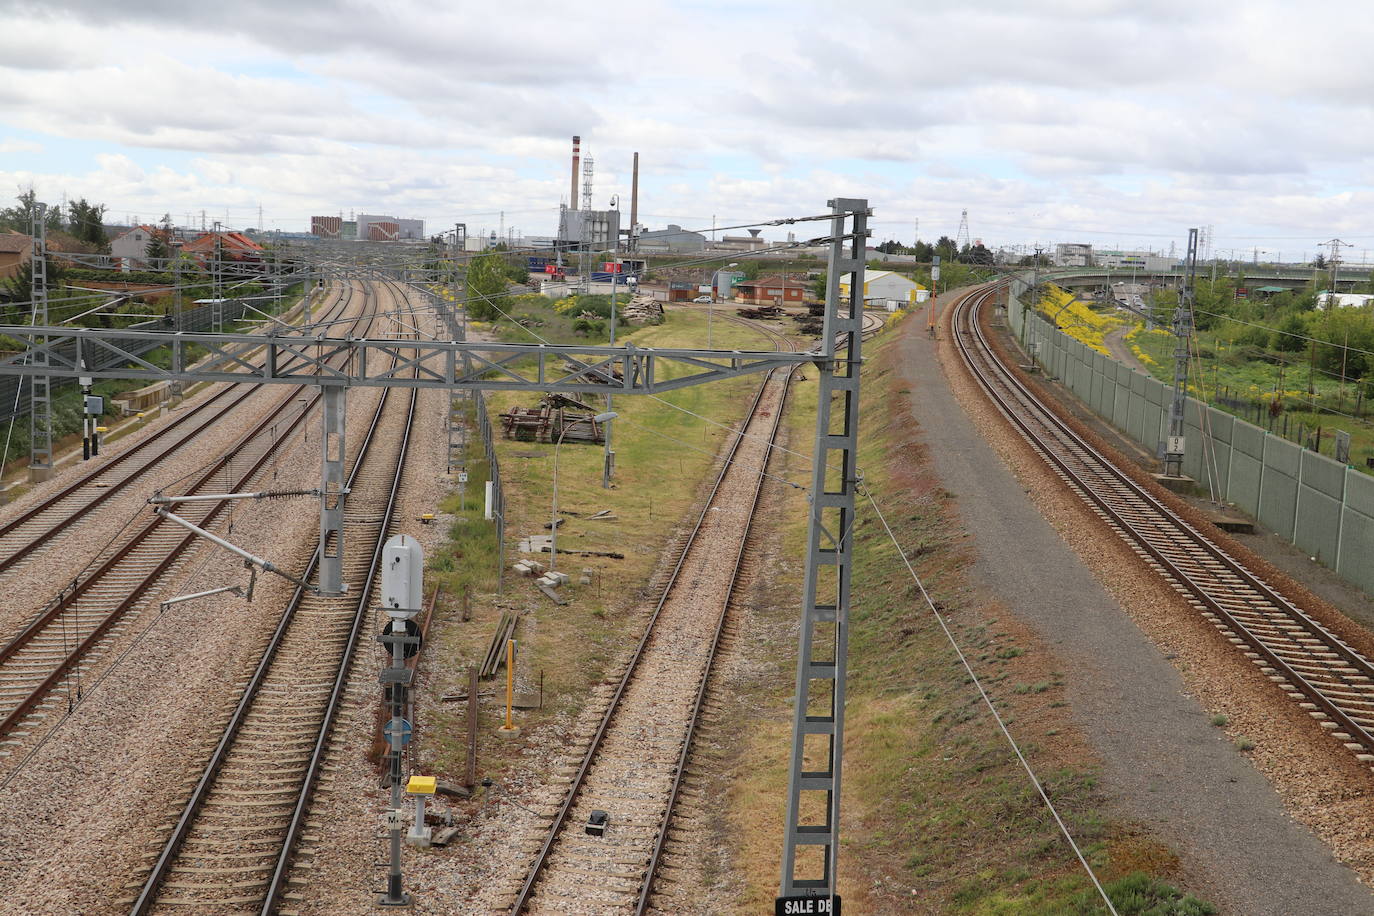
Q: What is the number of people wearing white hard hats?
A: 0